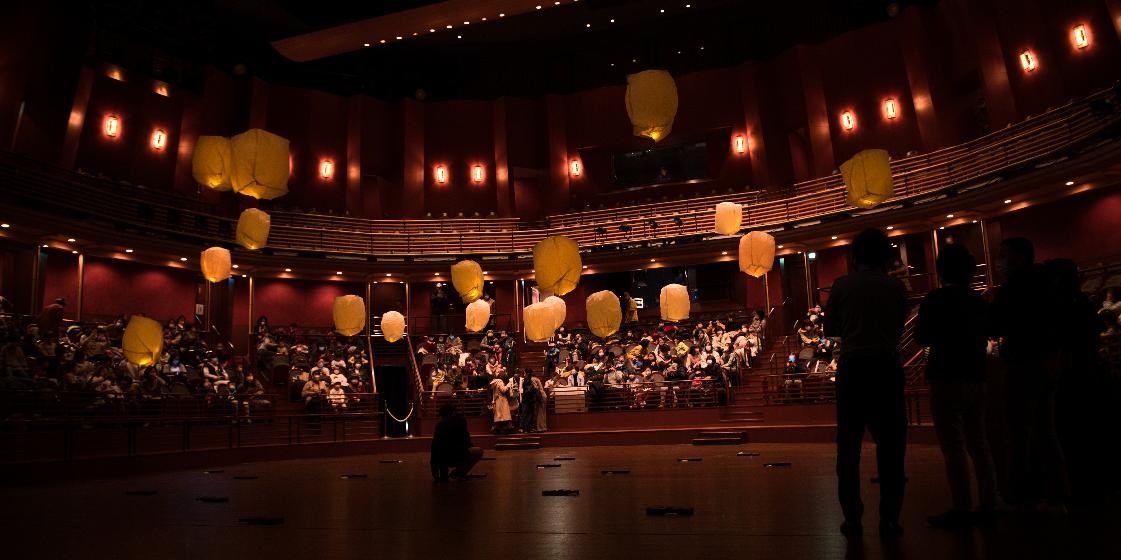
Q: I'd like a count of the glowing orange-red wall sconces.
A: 11